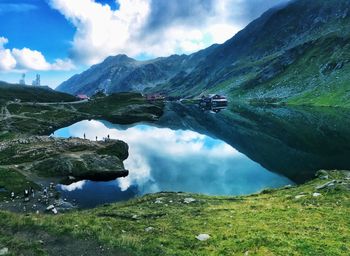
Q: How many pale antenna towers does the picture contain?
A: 2